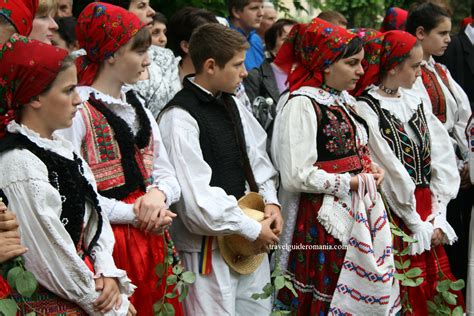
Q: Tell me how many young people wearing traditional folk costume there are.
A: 6